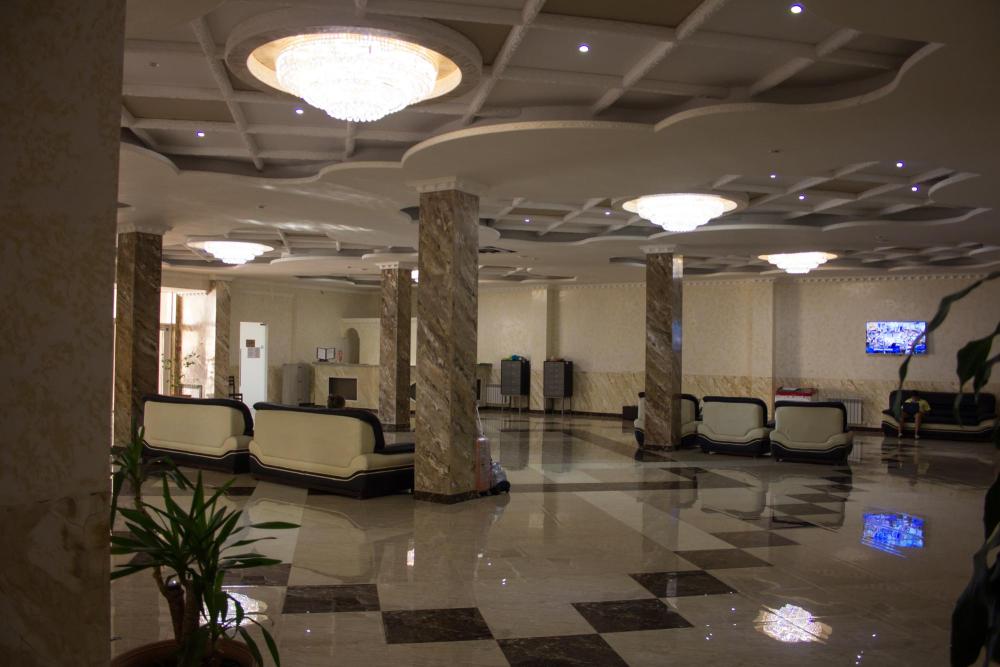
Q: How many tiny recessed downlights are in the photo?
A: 10